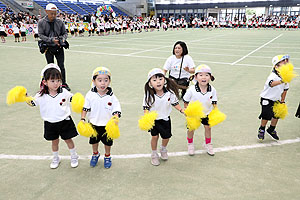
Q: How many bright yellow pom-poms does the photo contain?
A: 10